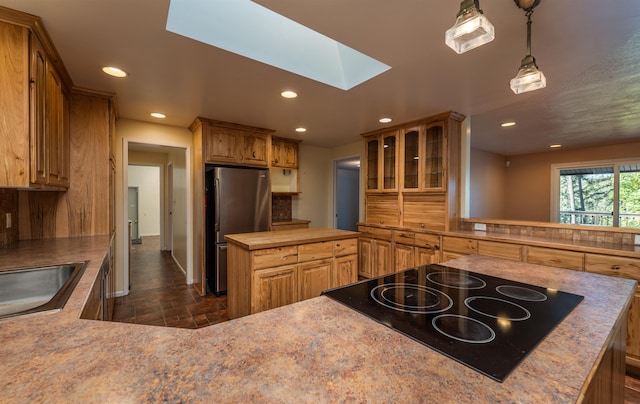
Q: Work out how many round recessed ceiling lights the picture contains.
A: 7